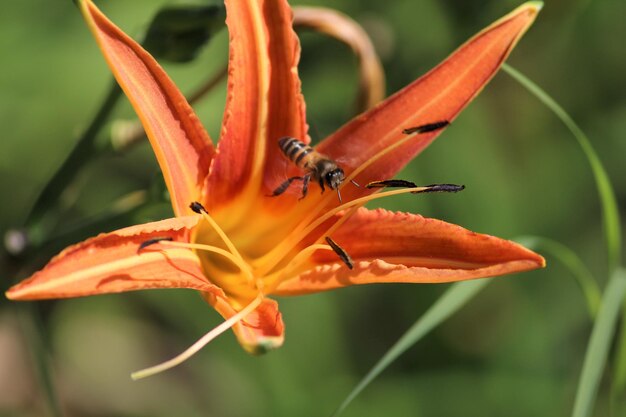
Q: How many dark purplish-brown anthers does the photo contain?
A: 6